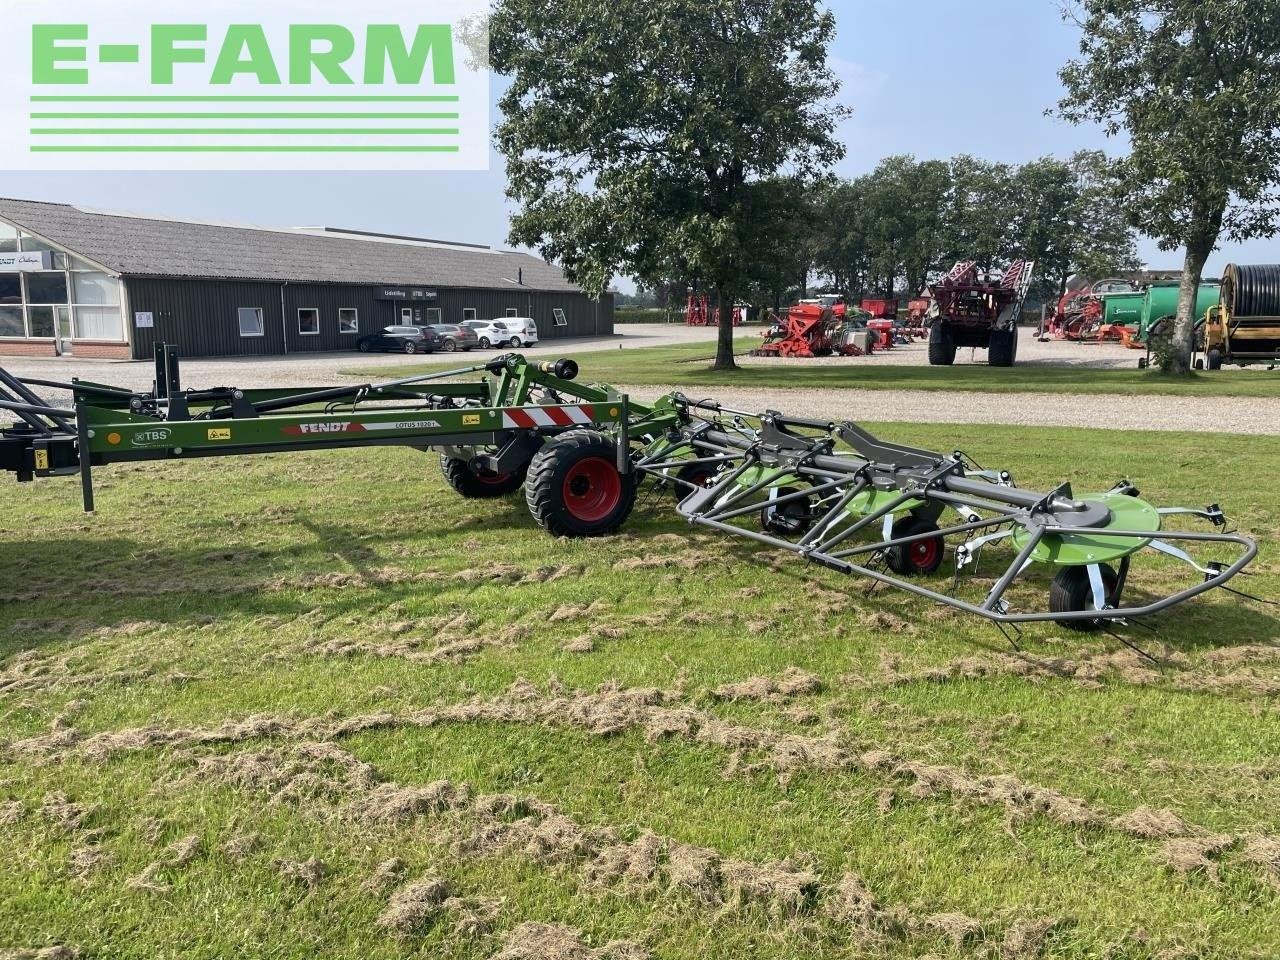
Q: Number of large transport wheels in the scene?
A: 2